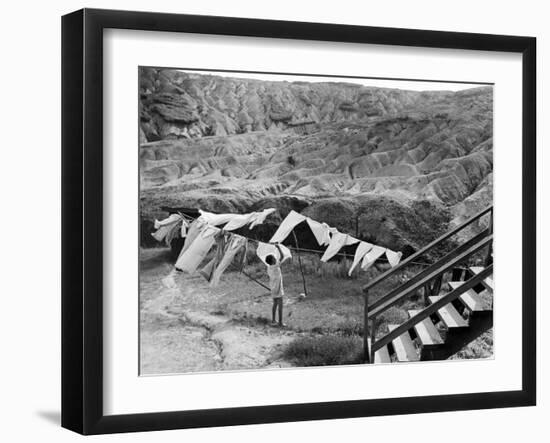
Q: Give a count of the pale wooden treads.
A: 6